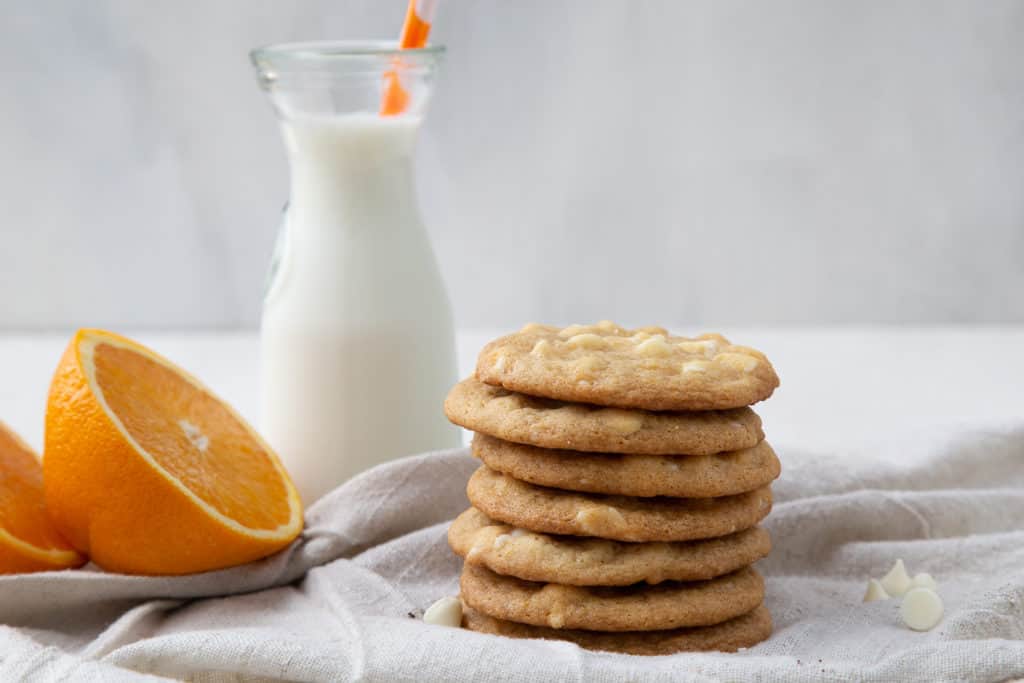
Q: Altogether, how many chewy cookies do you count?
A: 7